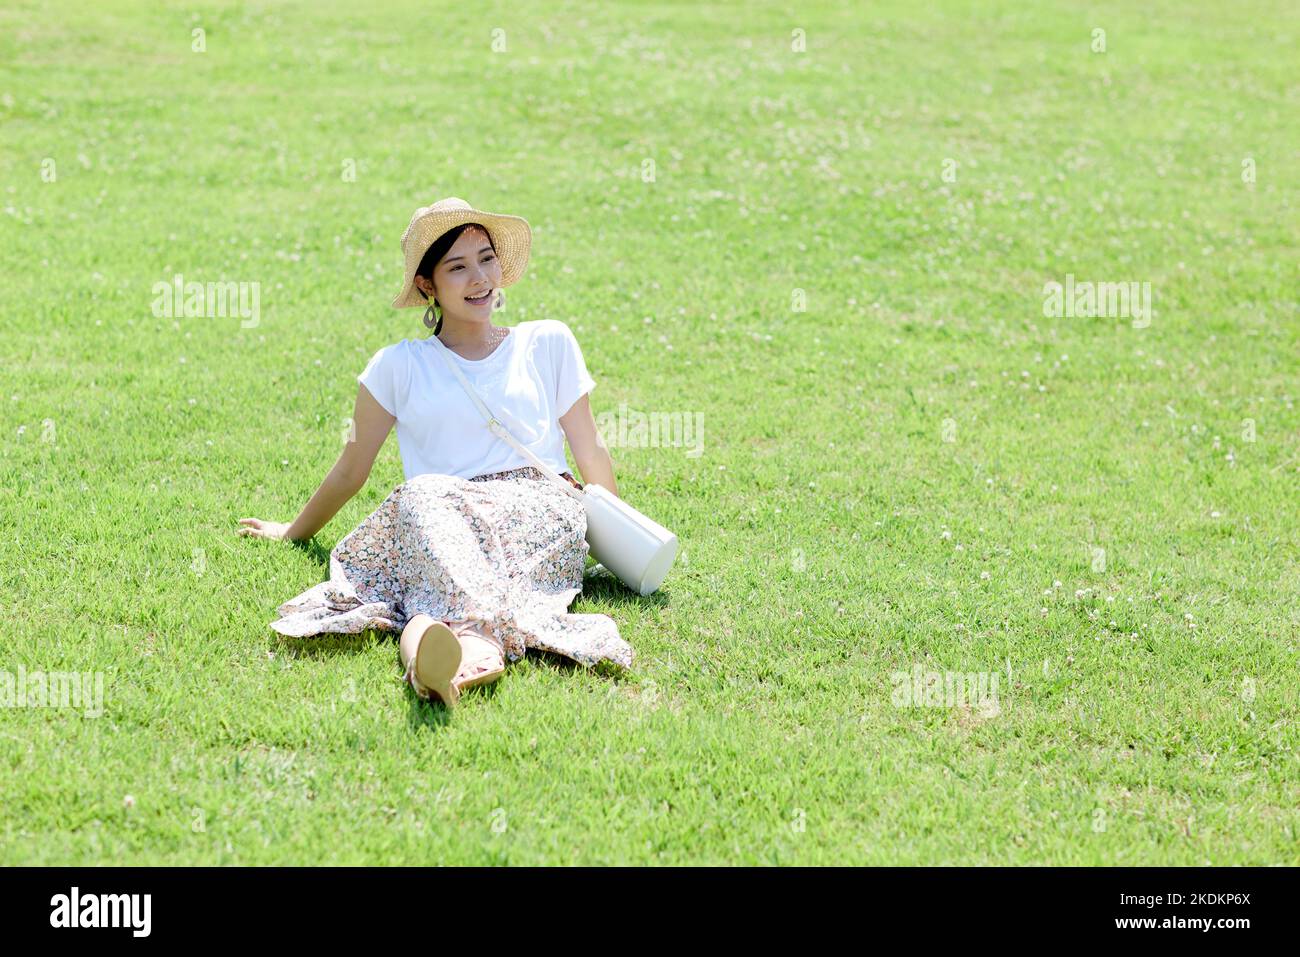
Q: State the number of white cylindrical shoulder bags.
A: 1